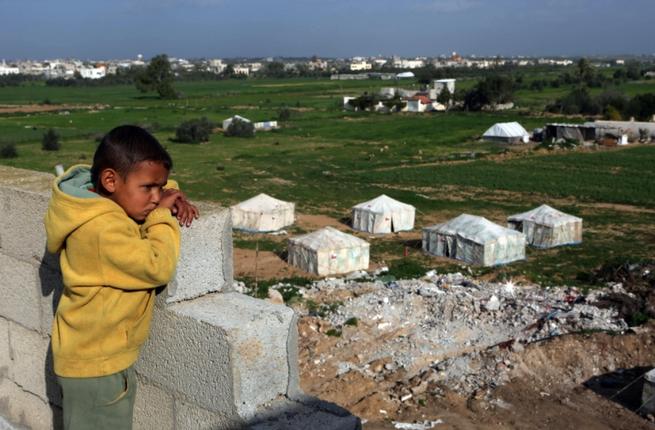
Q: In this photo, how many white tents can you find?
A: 6